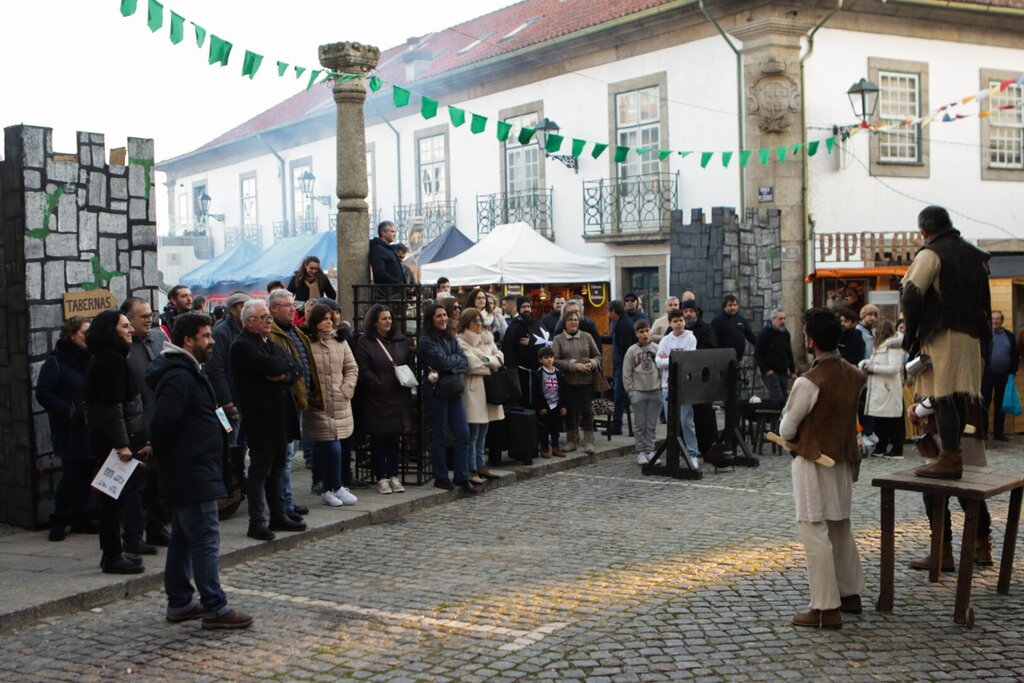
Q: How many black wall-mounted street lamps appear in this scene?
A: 4